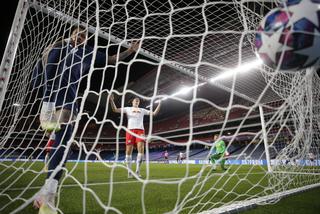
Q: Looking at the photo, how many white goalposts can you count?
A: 2